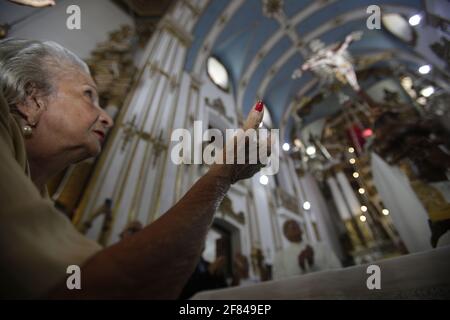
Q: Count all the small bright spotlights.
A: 14